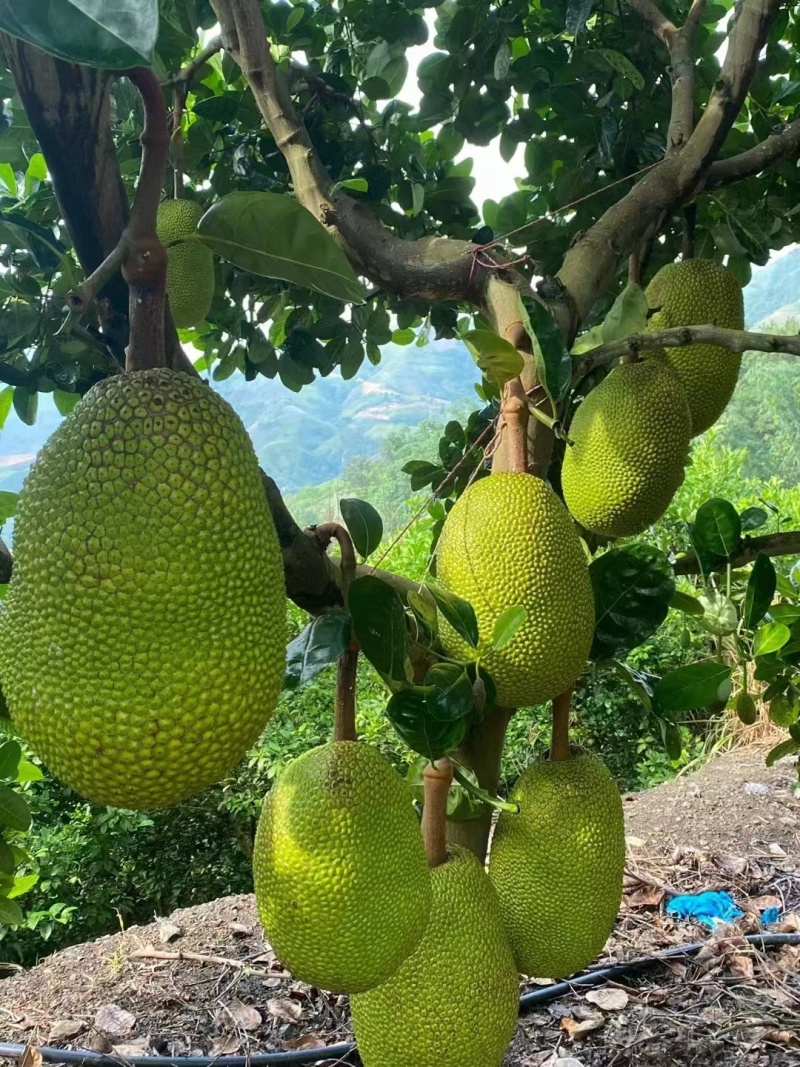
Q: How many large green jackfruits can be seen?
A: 8